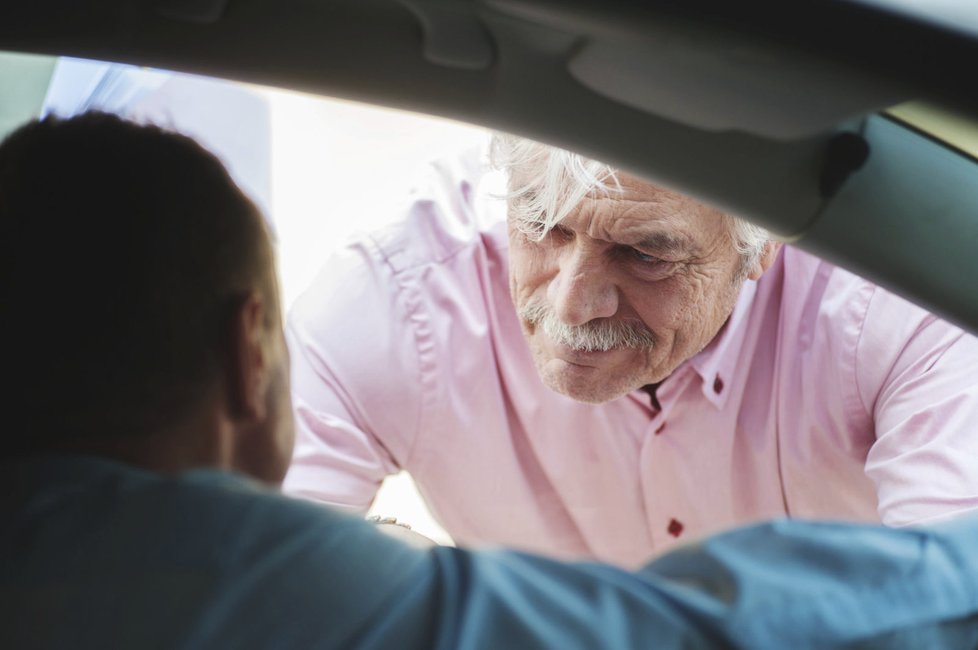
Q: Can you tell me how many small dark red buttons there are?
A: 3